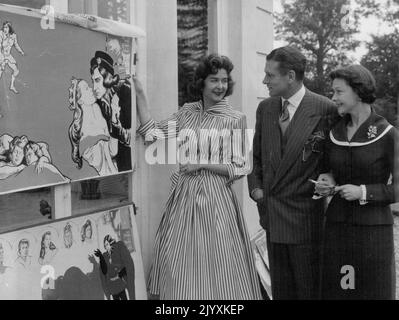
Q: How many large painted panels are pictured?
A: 2